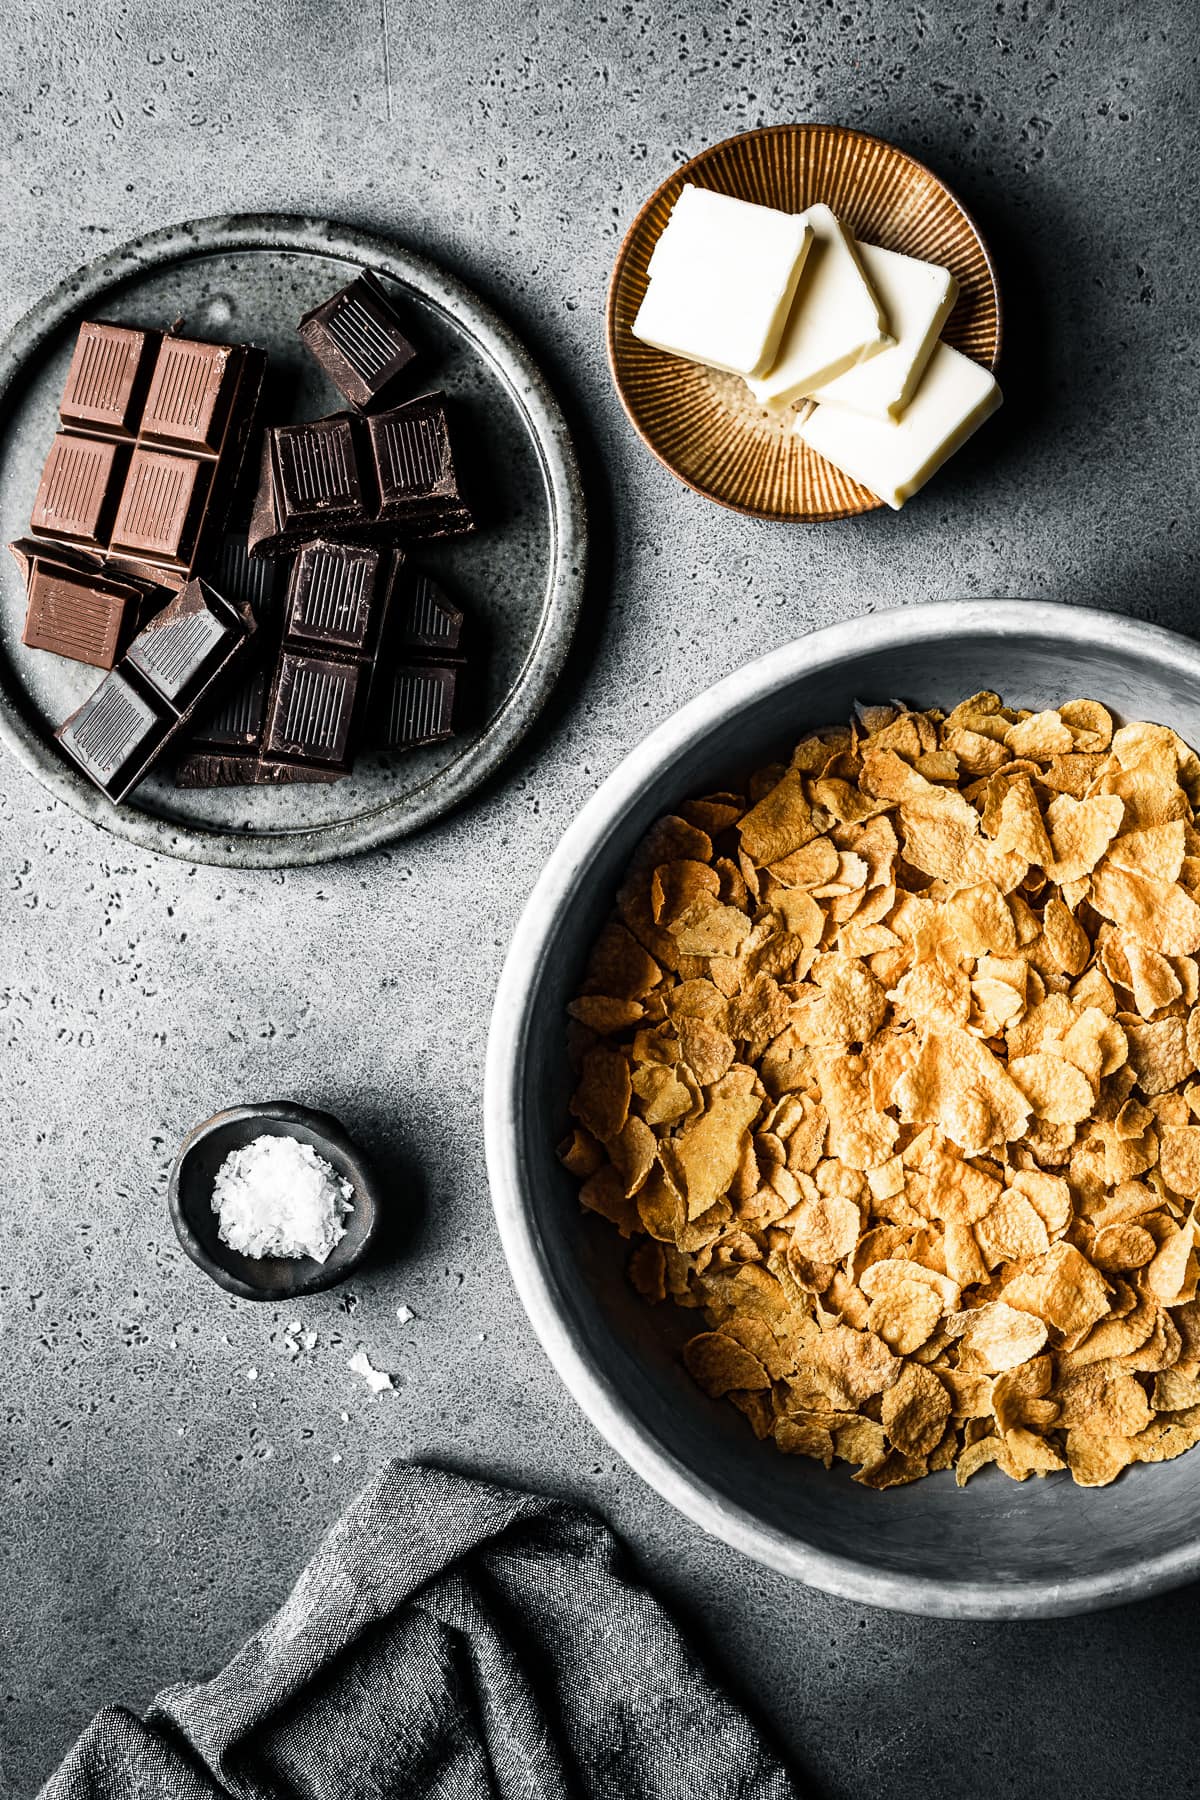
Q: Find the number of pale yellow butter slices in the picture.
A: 4